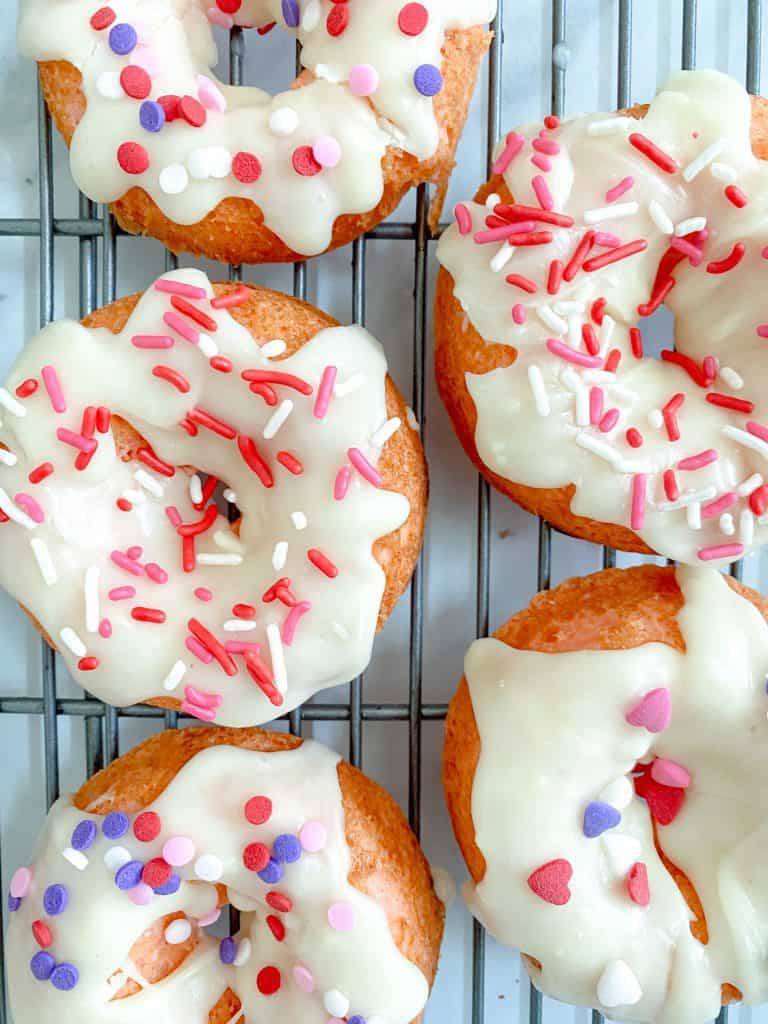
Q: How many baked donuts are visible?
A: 5